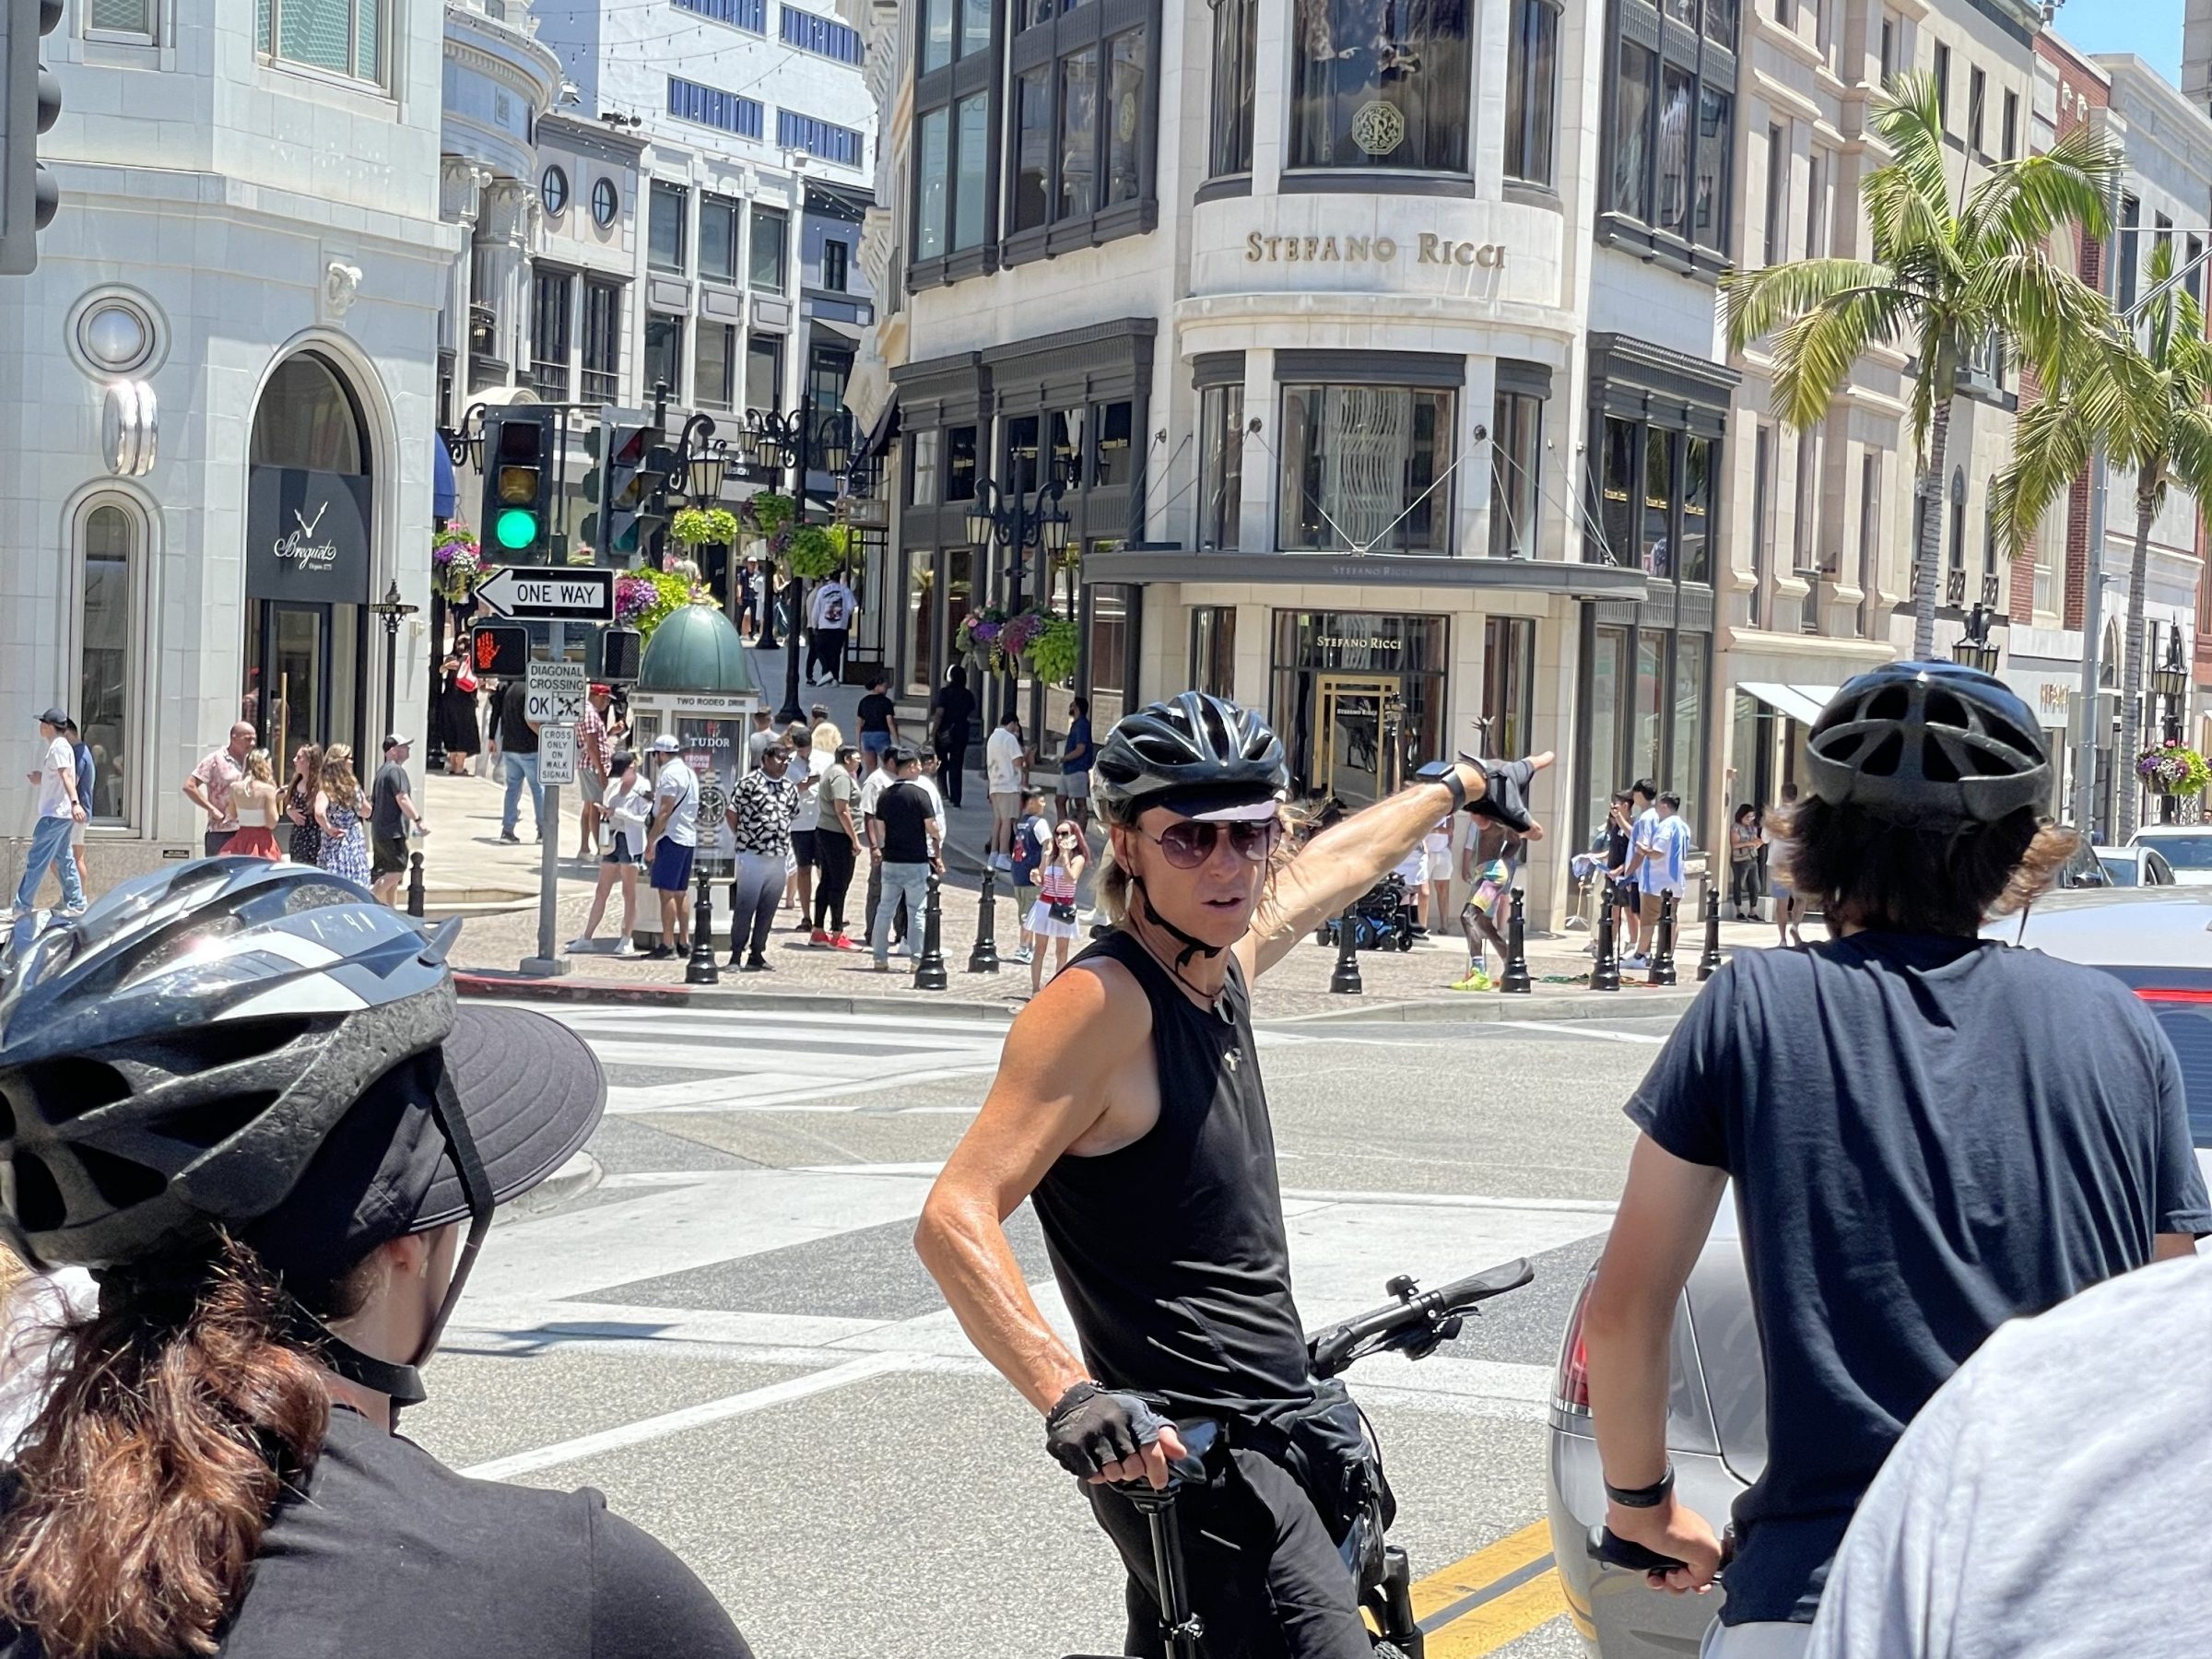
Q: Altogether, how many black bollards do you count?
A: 9